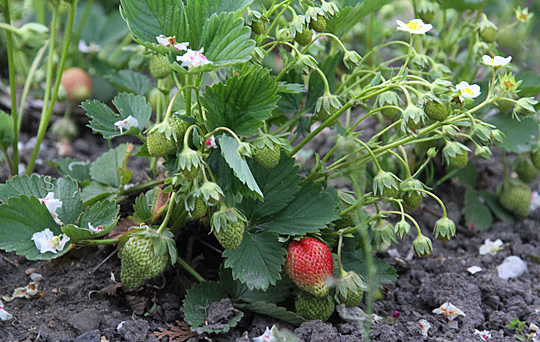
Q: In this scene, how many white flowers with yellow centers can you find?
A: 3